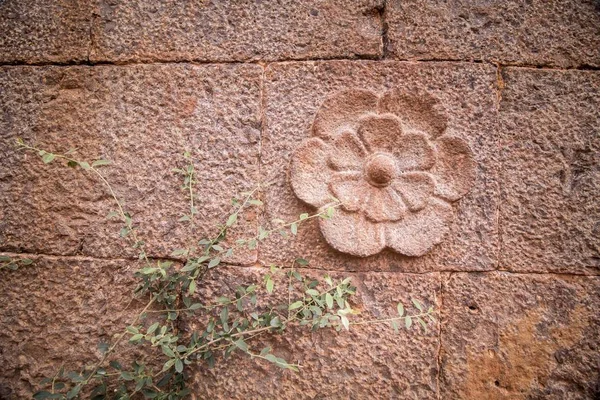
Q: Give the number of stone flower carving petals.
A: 12